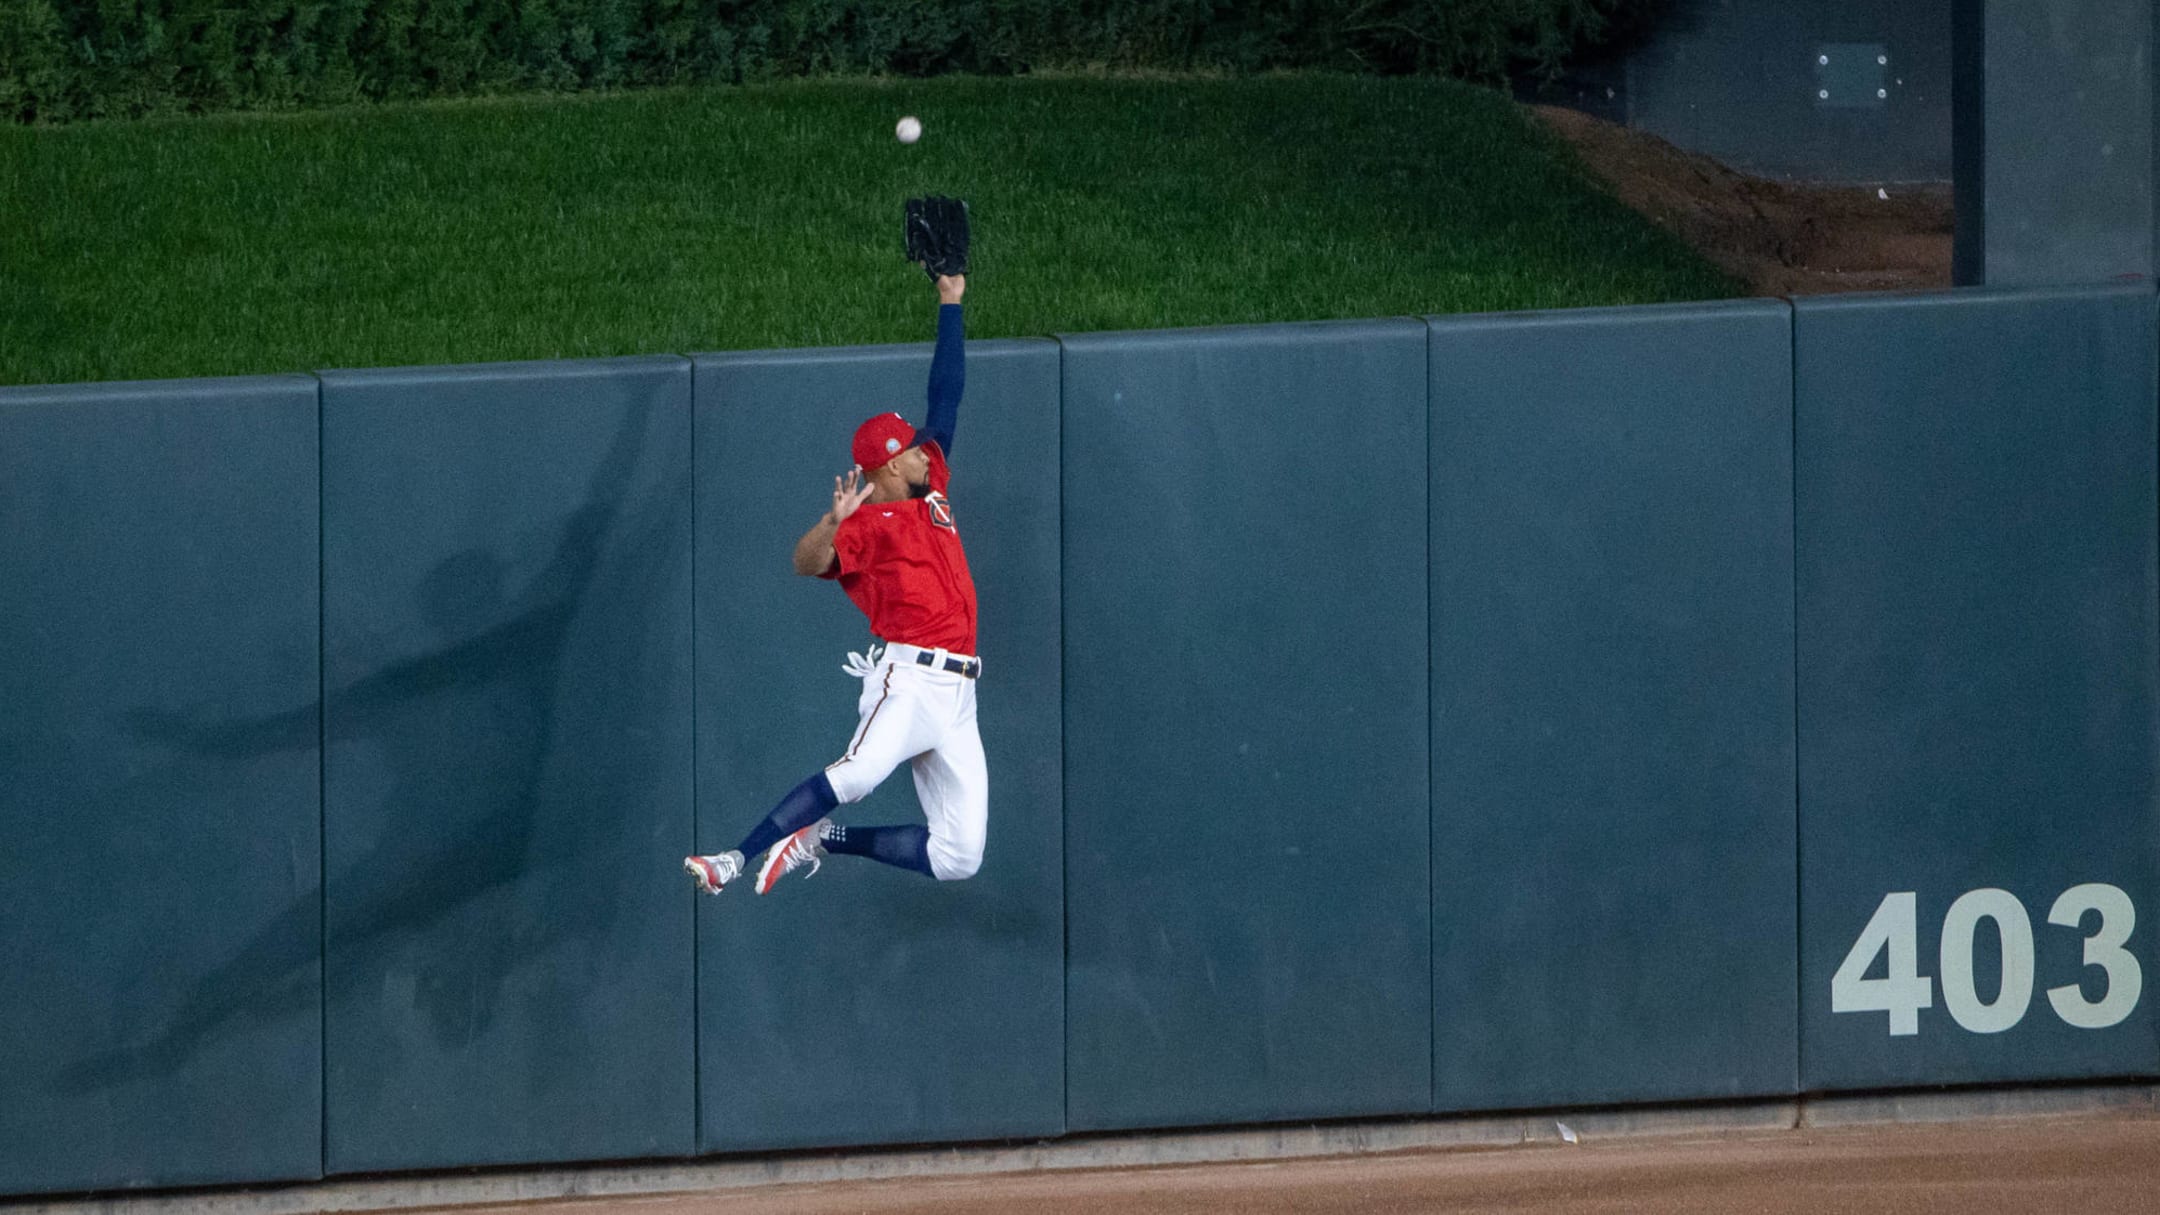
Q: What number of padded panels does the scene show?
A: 6